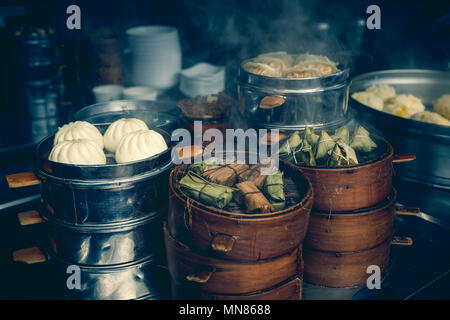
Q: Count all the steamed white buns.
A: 4